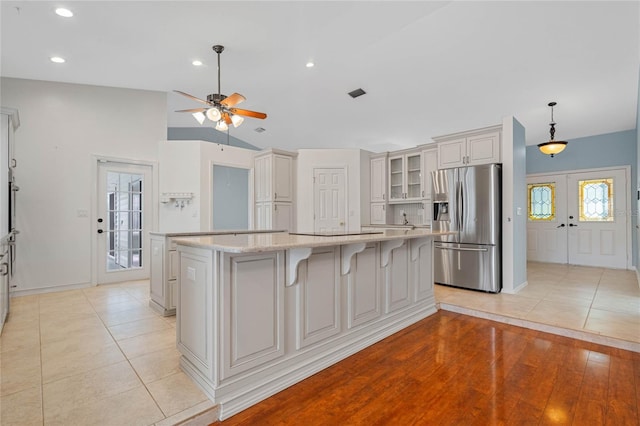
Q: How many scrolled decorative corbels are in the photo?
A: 4